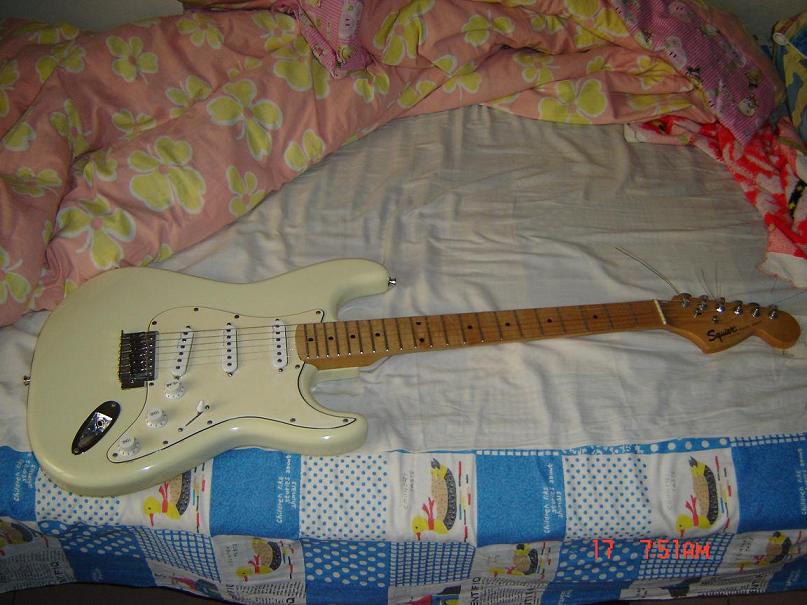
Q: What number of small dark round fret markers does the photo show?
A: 10